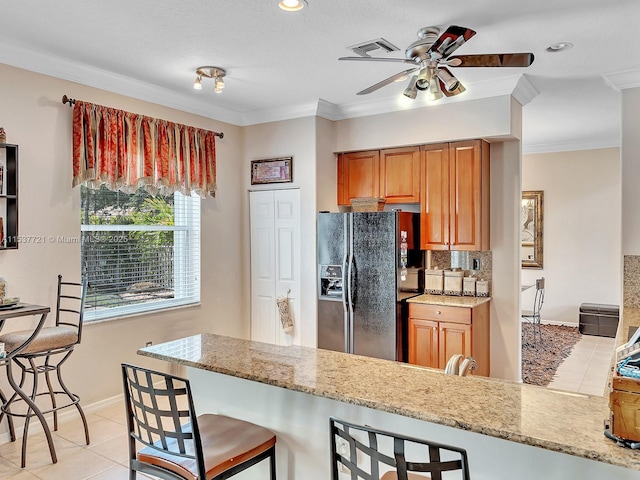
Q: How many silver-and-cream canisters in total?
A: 4